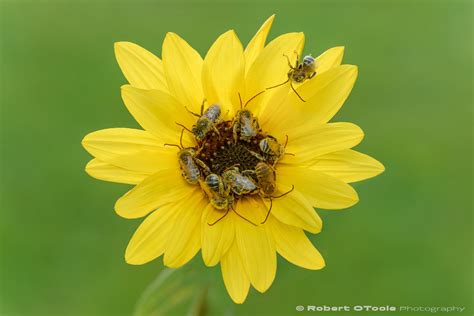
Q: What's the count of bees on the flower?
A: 8